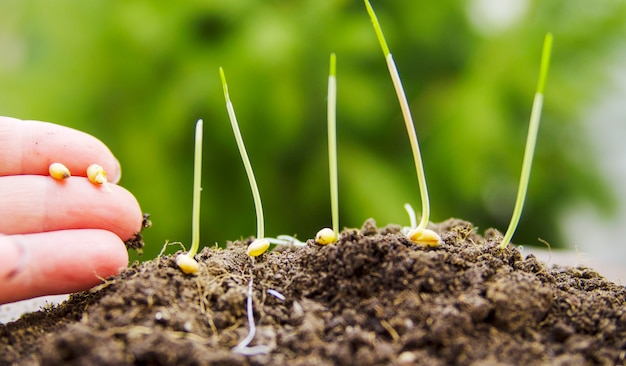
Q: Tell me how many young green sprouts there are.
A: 5